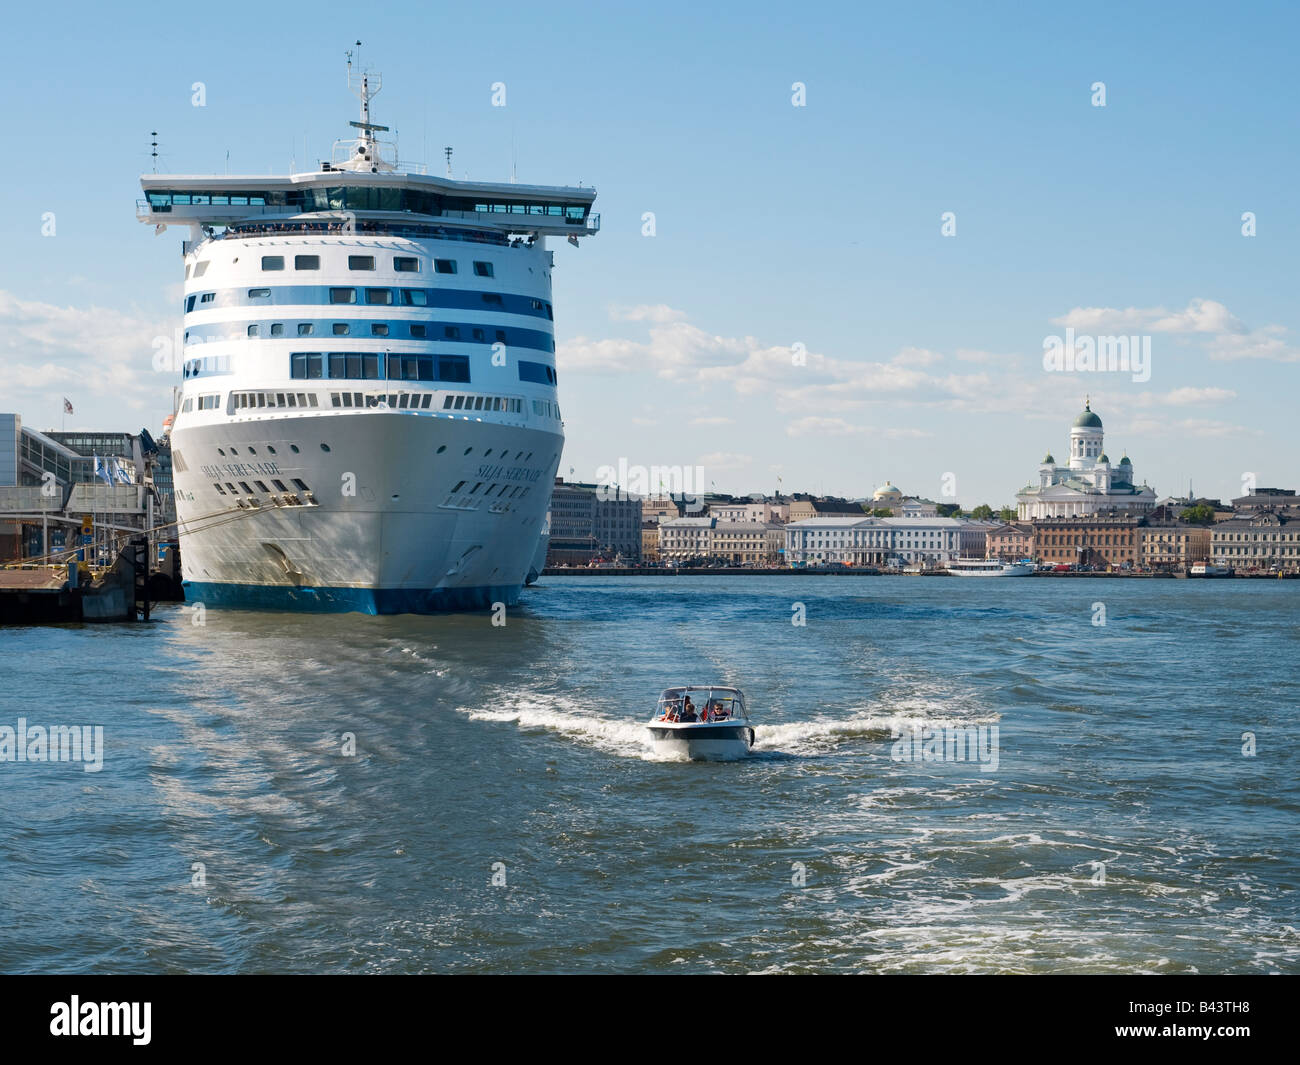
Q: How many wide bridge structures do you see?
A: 1